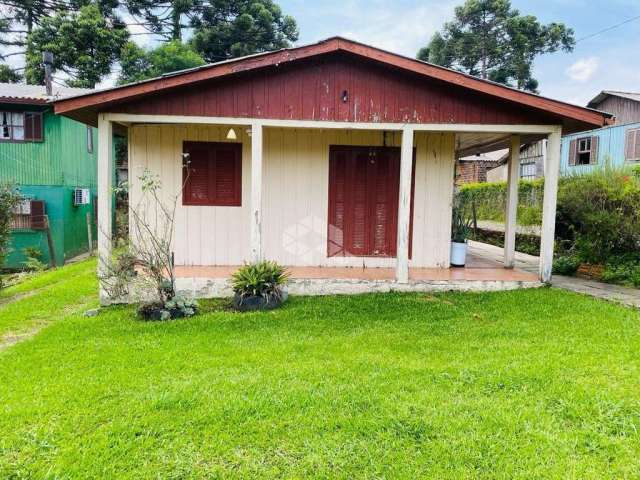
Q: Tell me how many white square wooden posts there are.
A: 5